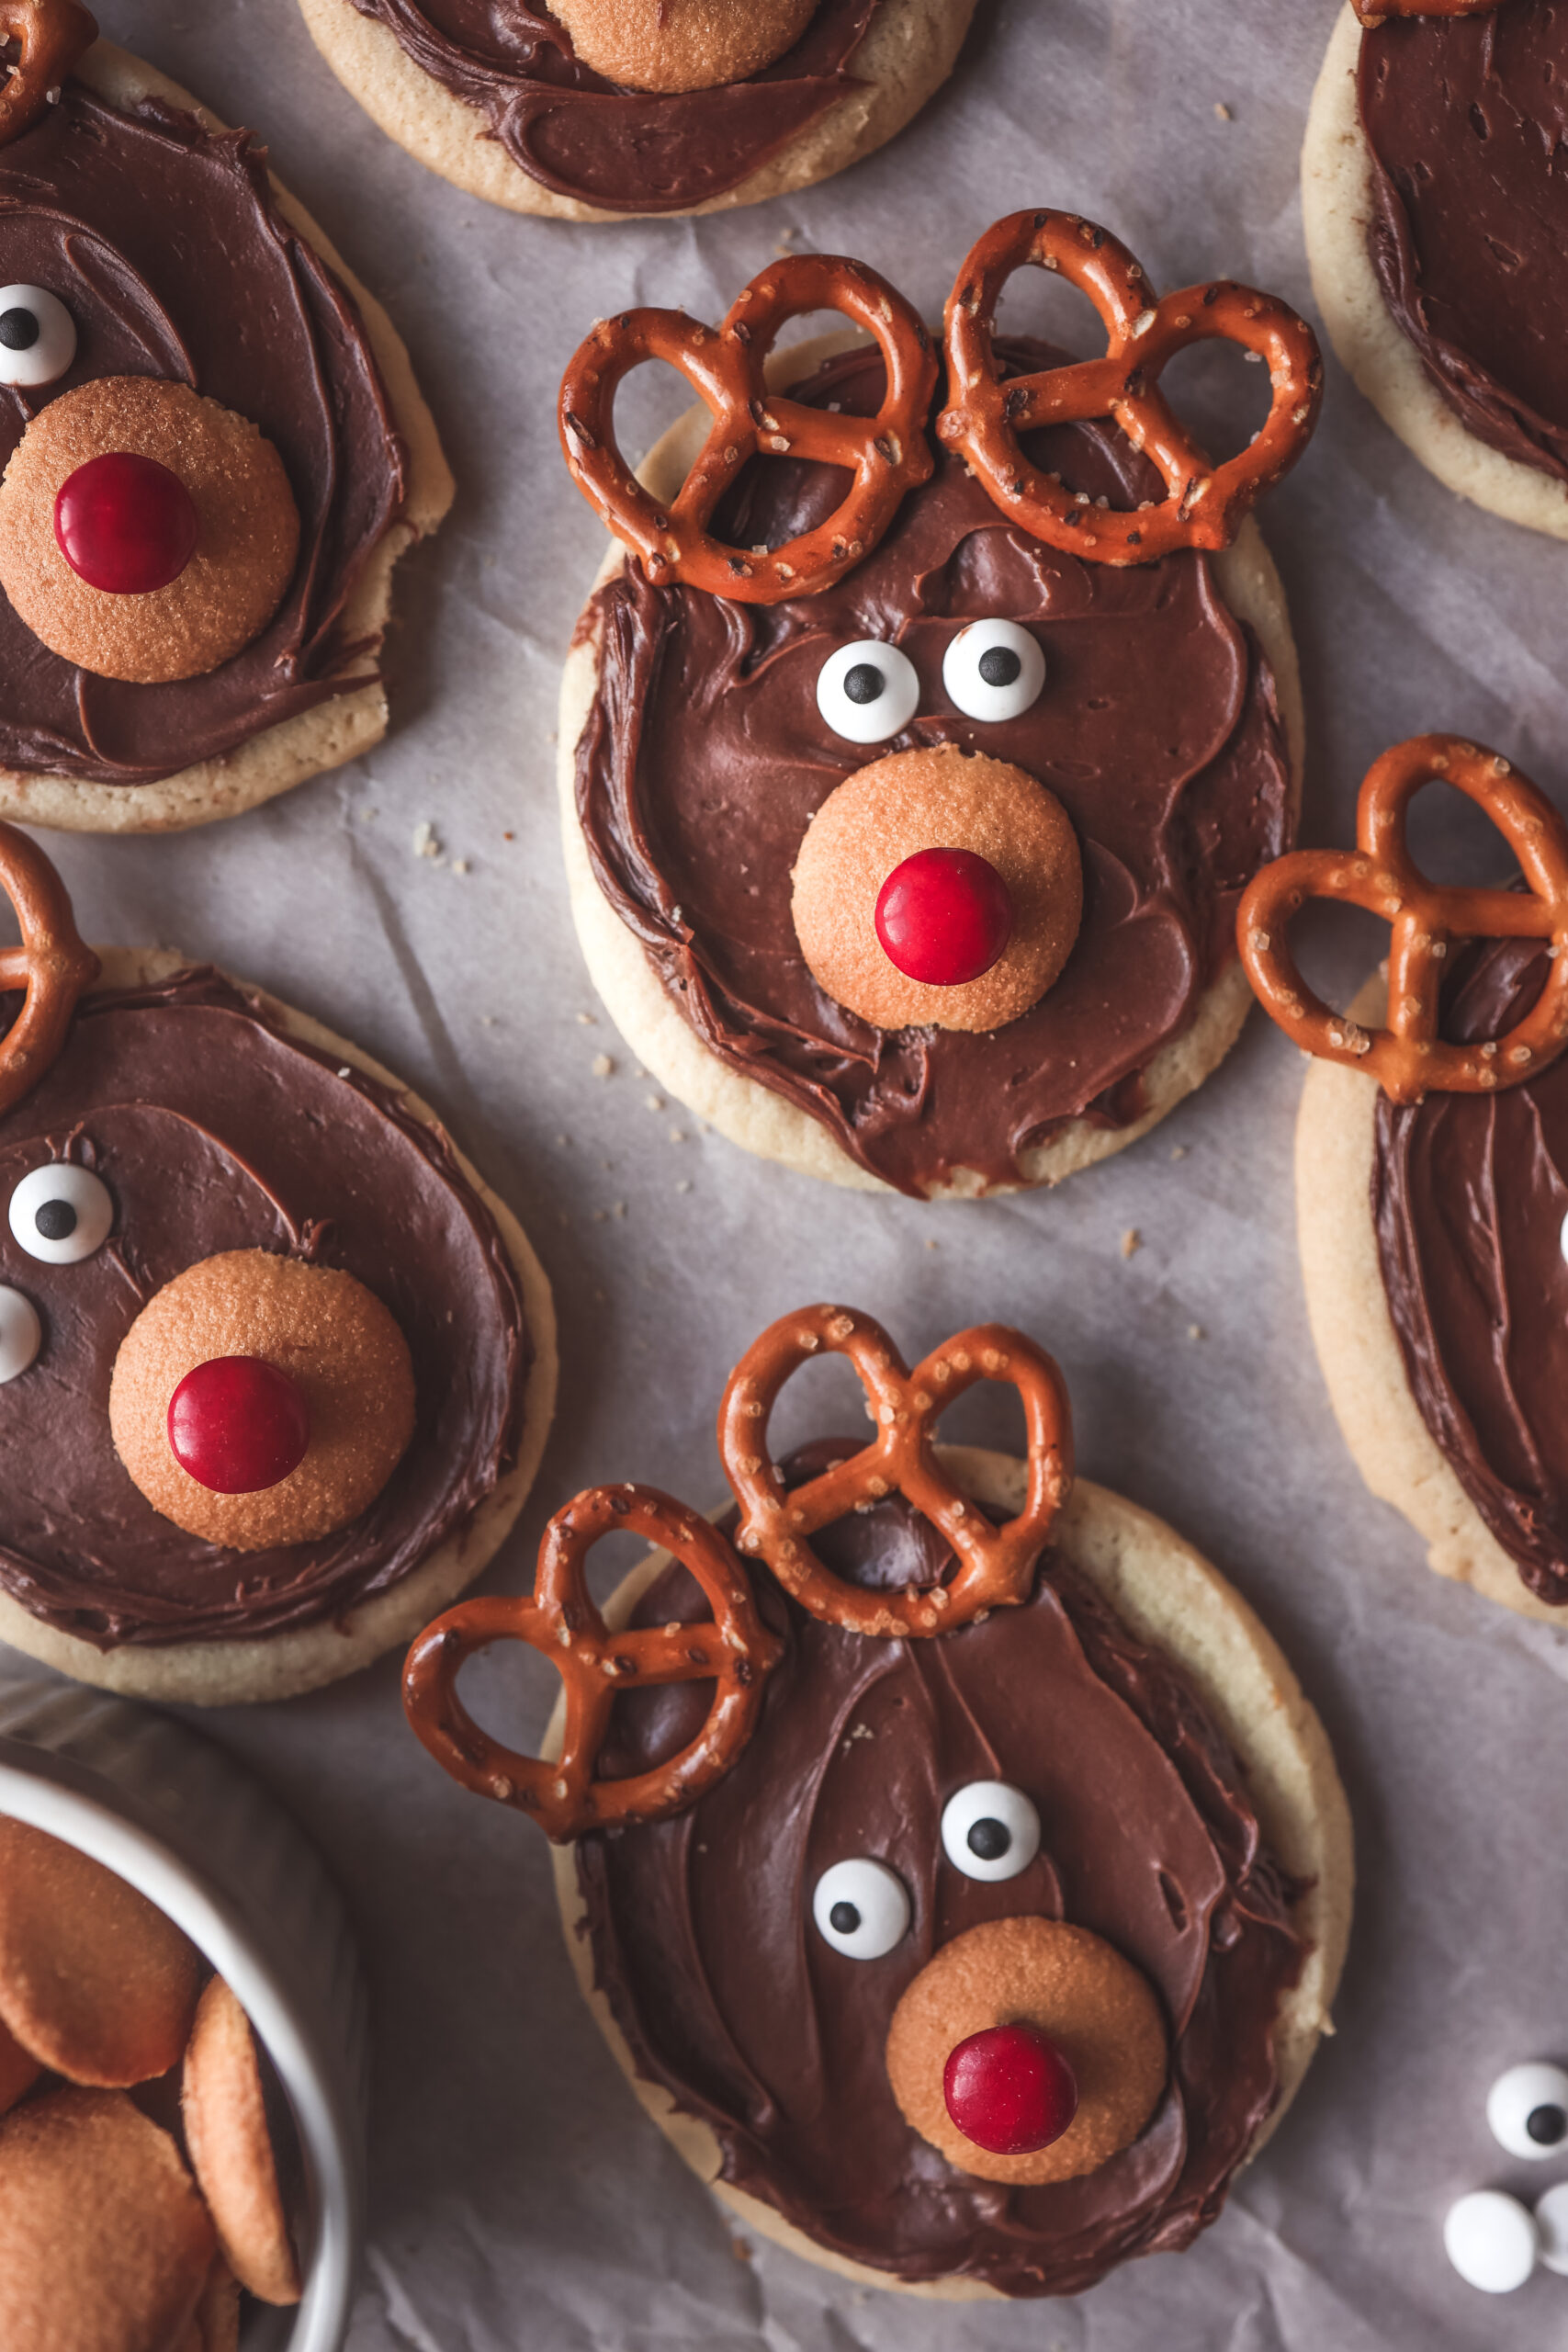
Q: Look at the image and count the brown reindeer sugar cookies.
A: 7